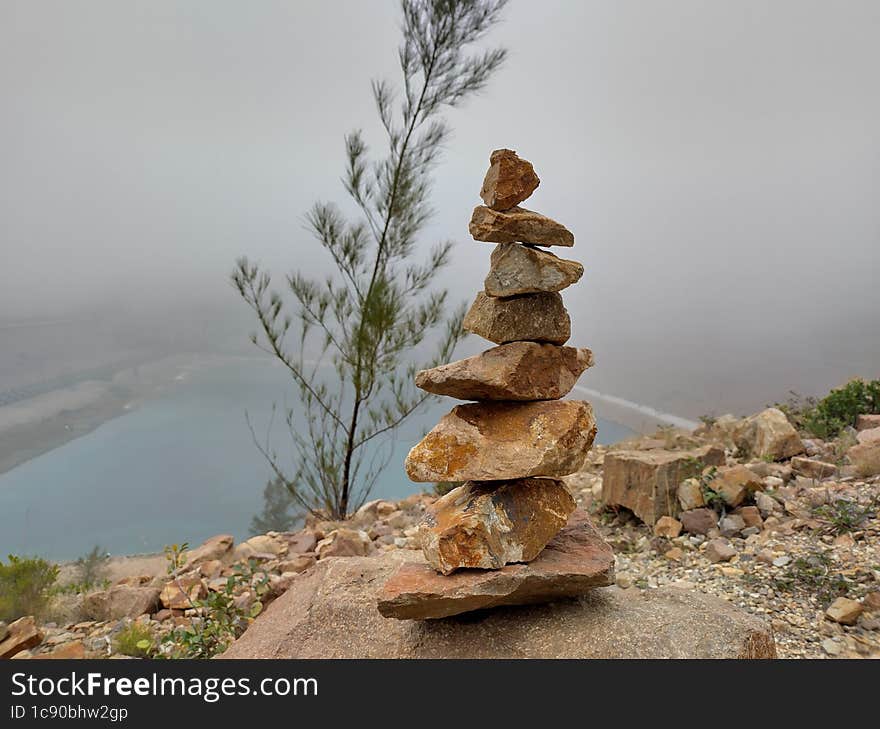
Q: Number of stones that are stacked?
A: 8